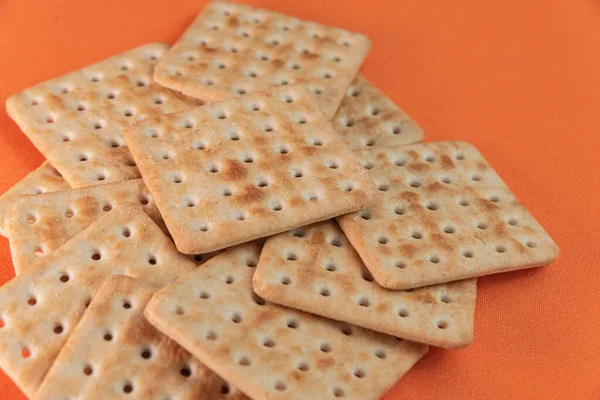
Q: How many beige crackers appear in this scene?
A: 11